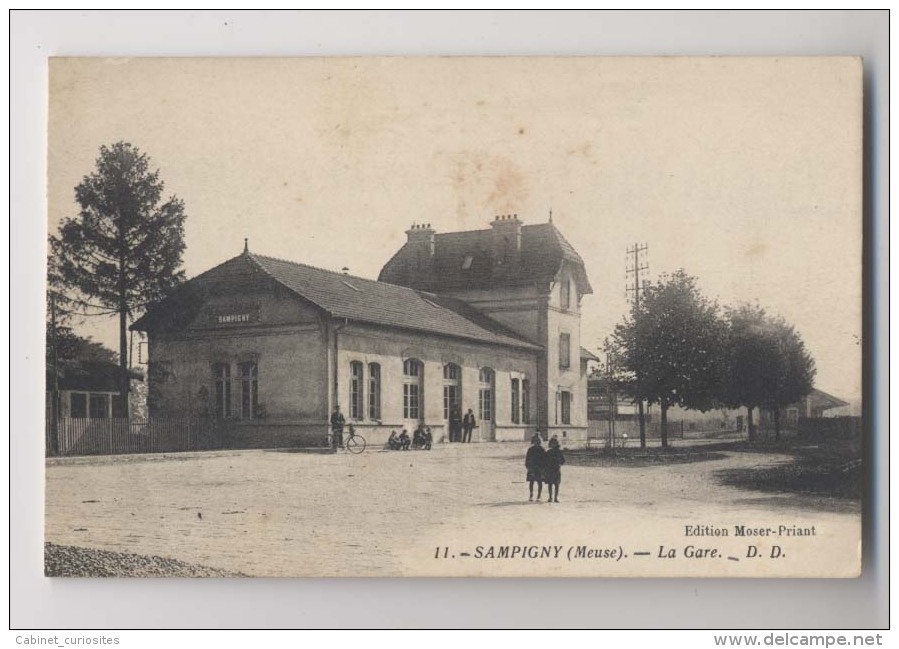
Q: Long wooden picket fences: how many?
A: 1